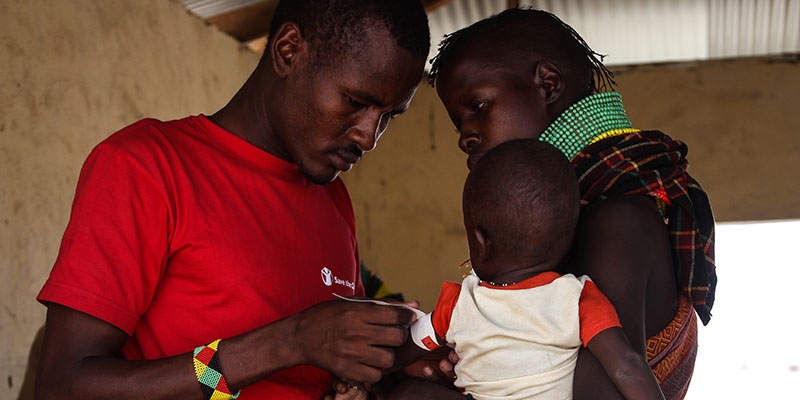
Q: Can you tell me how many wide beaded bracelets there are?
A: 1